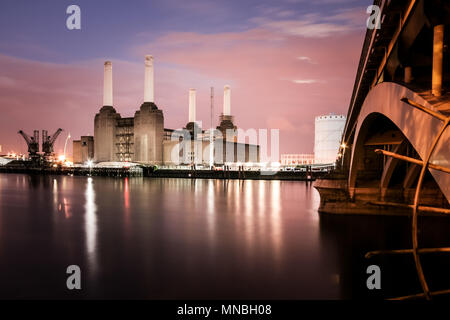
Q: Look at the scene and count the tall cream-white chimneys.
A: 4